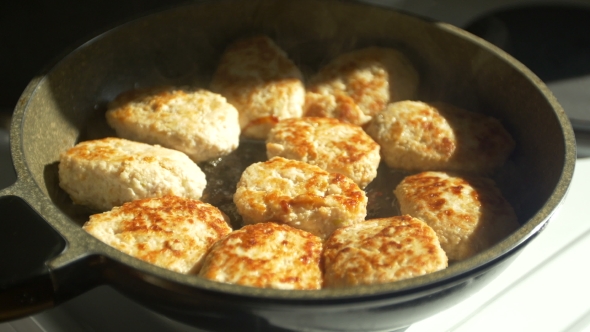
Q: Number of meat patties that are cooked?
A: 11